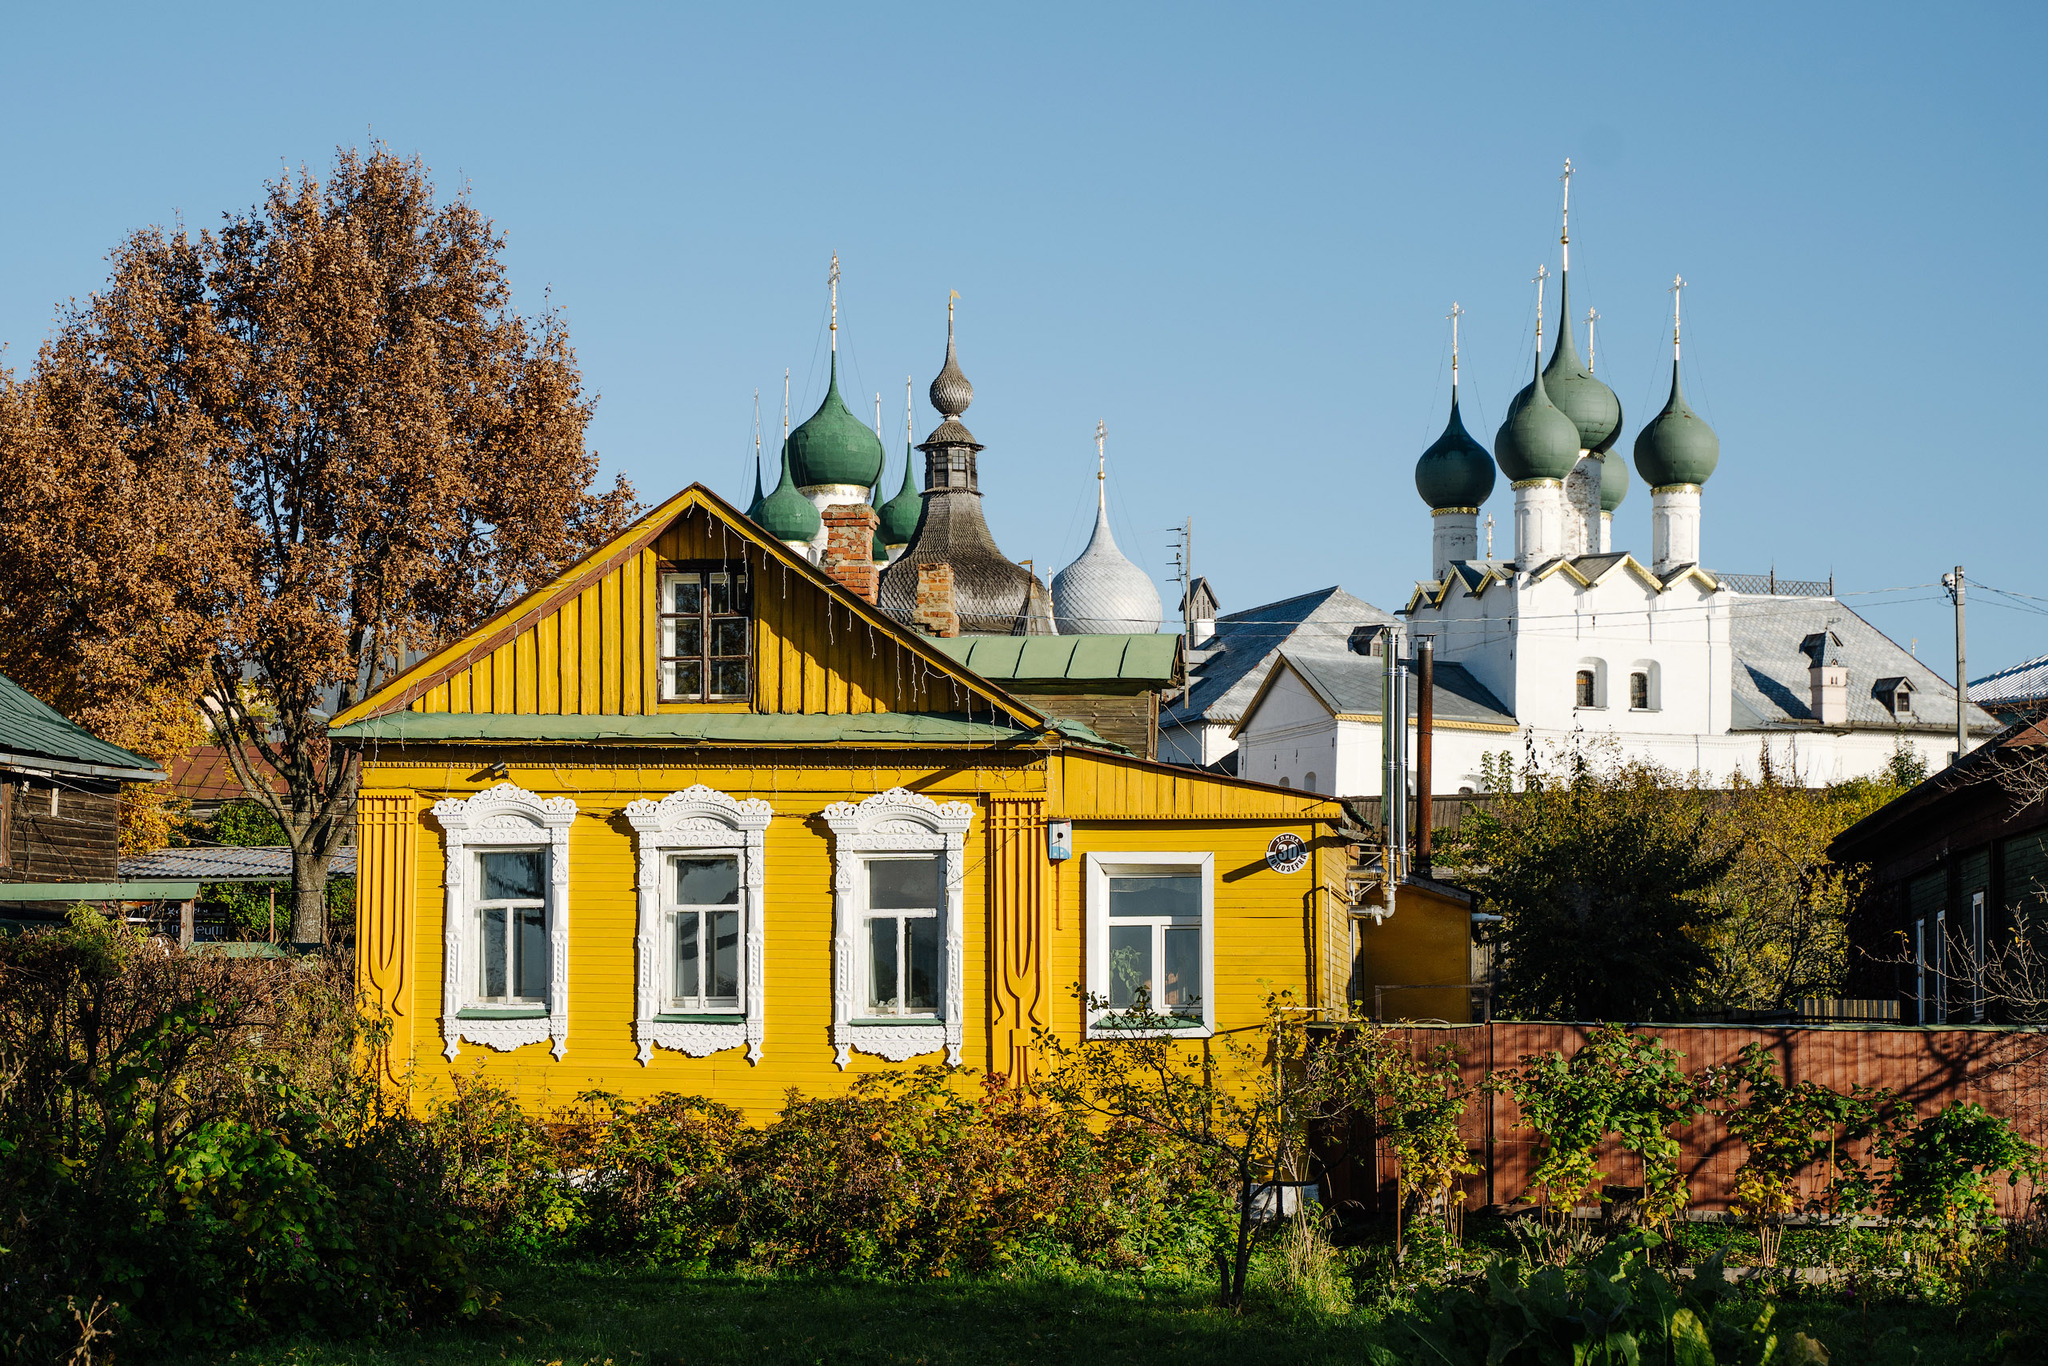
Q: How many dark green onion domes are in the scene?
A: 10